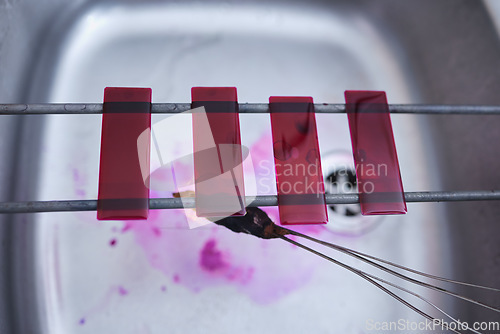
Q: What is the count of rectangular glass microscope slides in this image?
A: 4